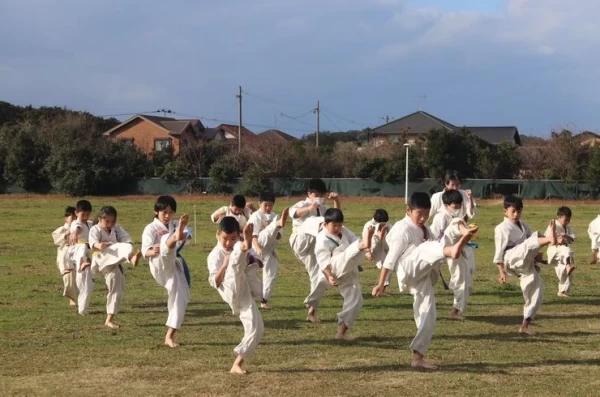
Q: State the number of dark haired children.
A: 15